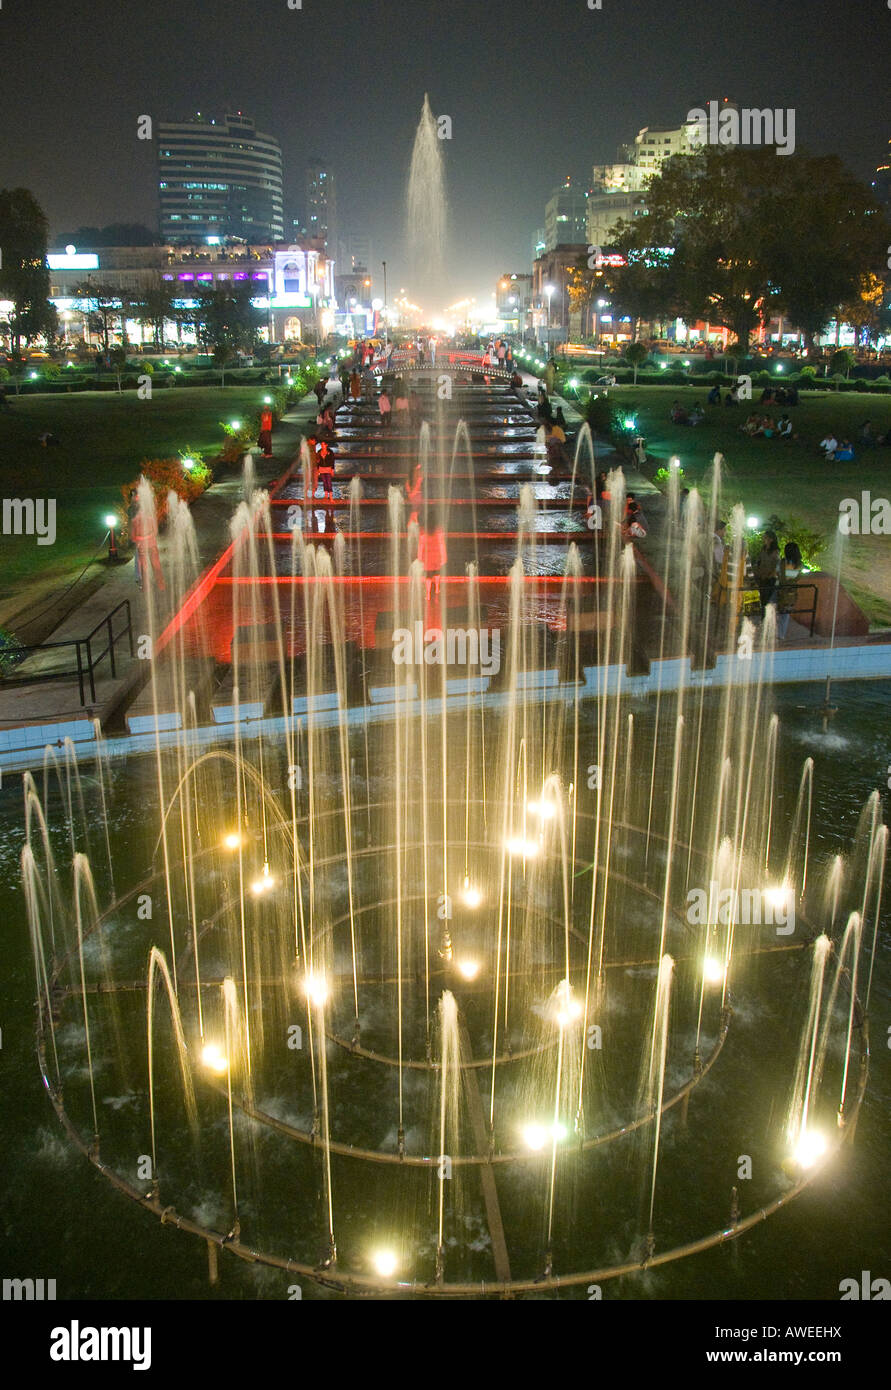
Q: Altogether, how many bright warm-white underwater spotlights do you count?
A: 14